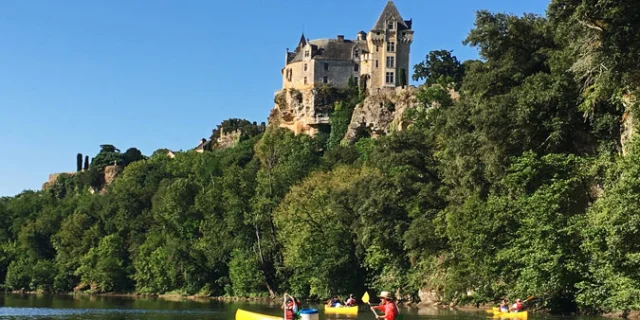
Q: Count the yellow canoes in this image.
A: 3